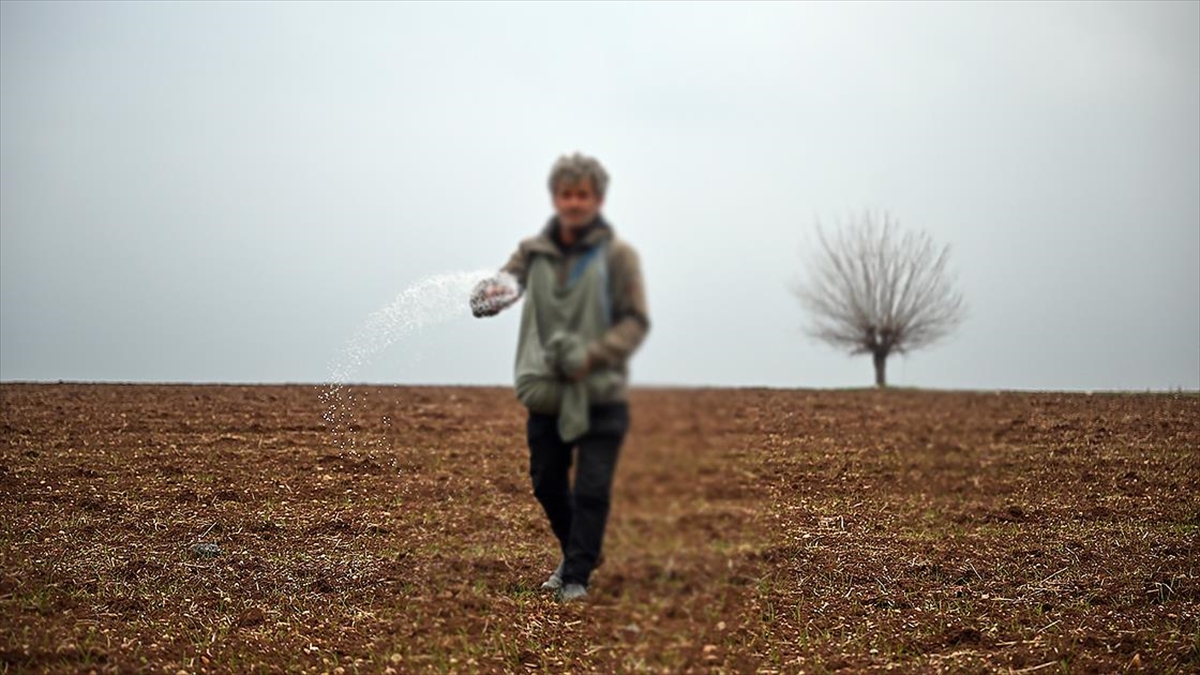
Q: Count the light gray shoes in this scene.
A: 2